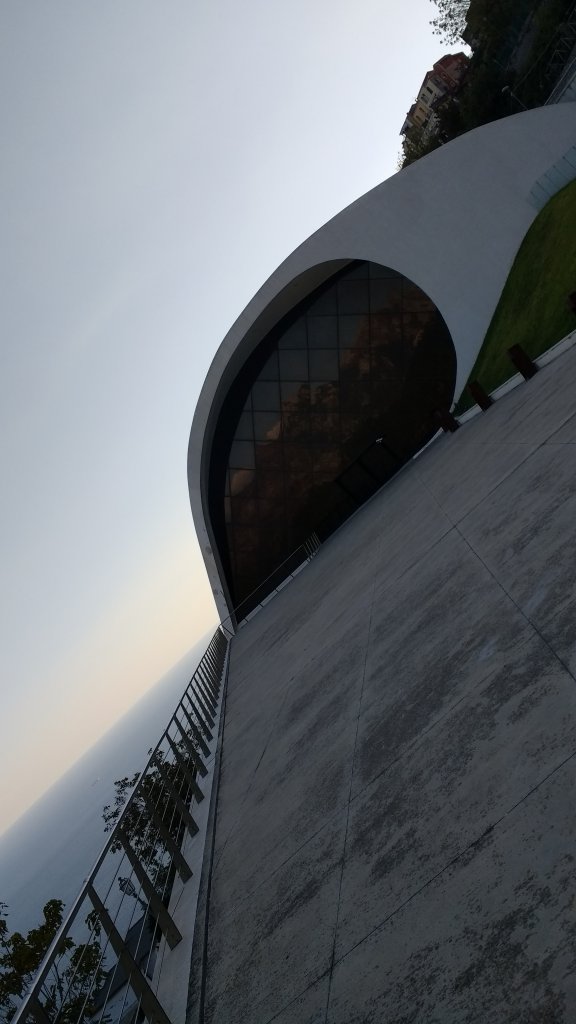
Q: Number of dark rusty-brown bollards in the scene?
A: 4